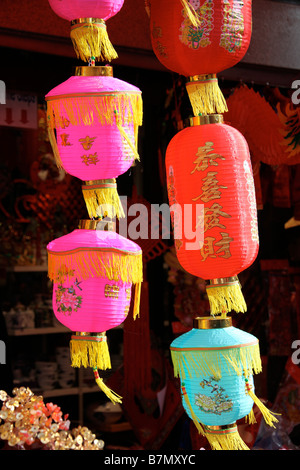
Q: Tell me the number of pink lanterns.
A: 3